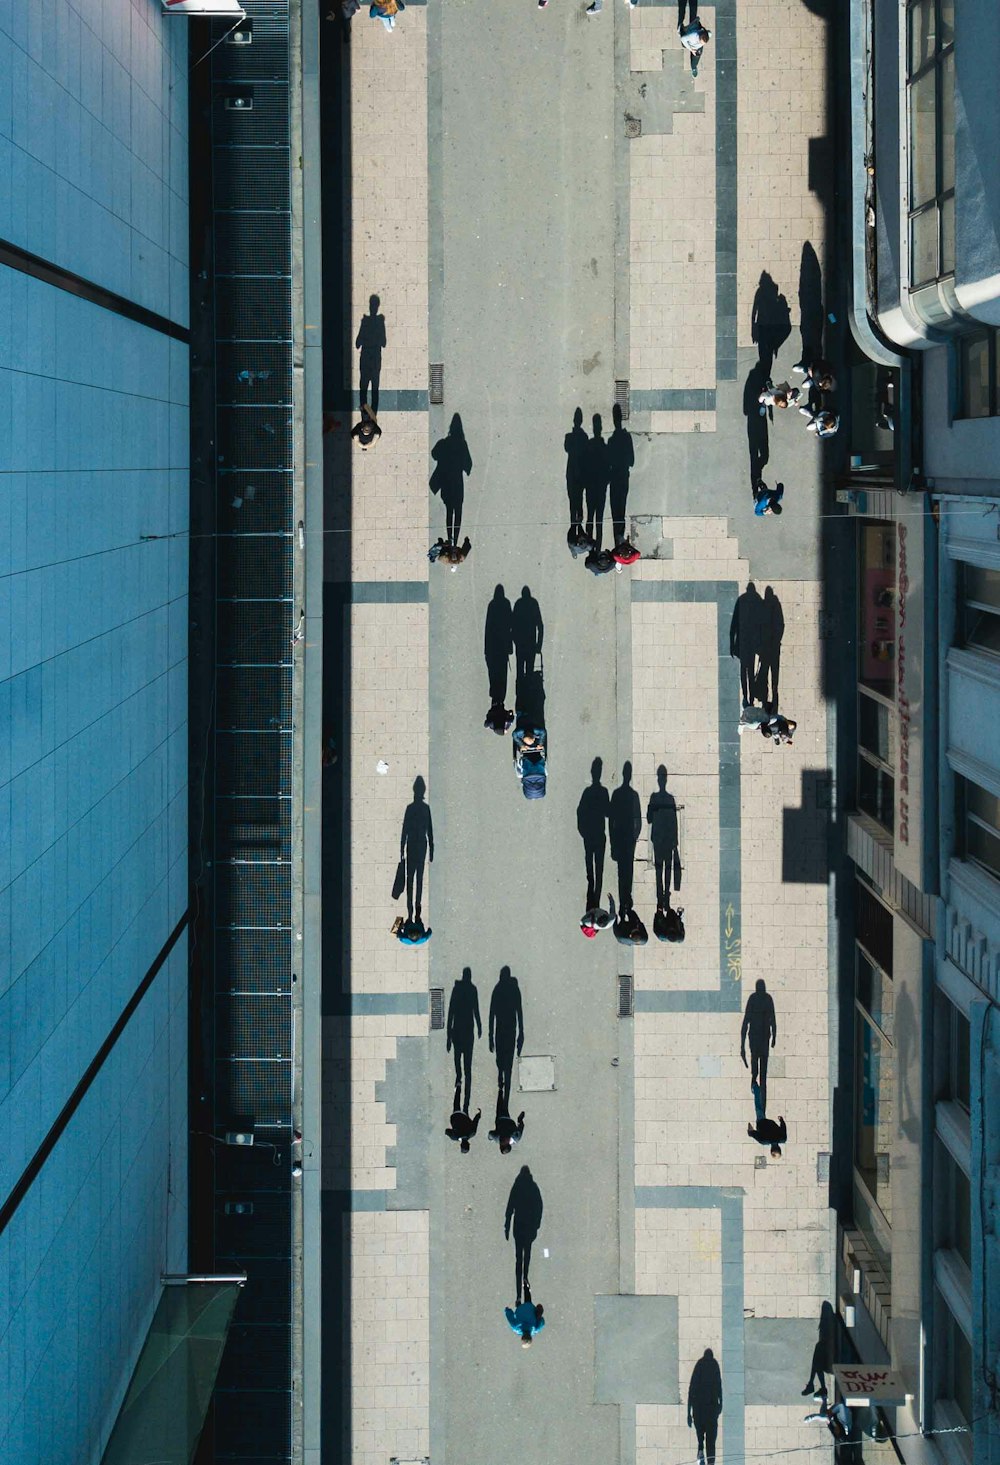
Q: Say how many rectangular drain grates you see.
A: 4